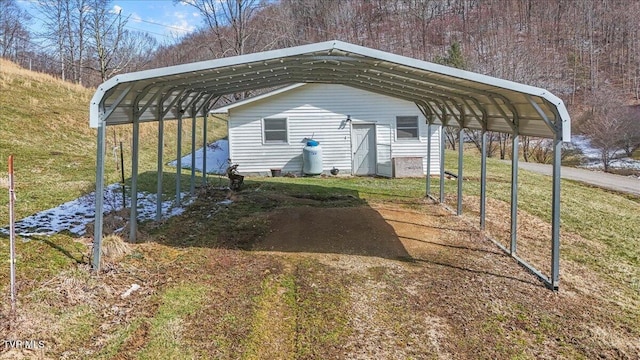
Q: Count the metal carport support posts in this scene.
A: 12